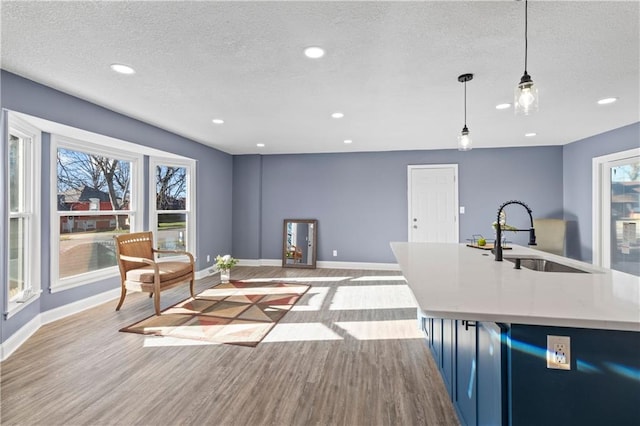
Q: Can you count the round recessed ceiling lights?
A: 9